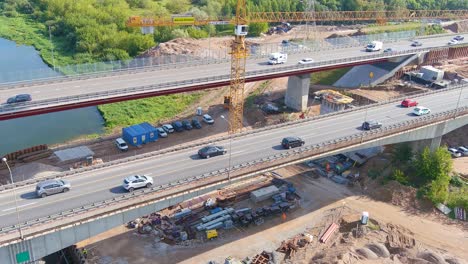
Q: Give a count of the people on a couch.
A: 0